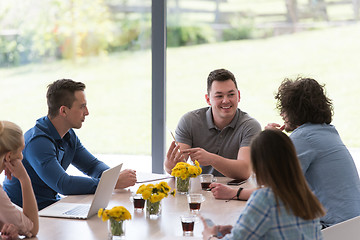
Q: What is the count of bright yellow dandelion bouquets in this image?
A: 3